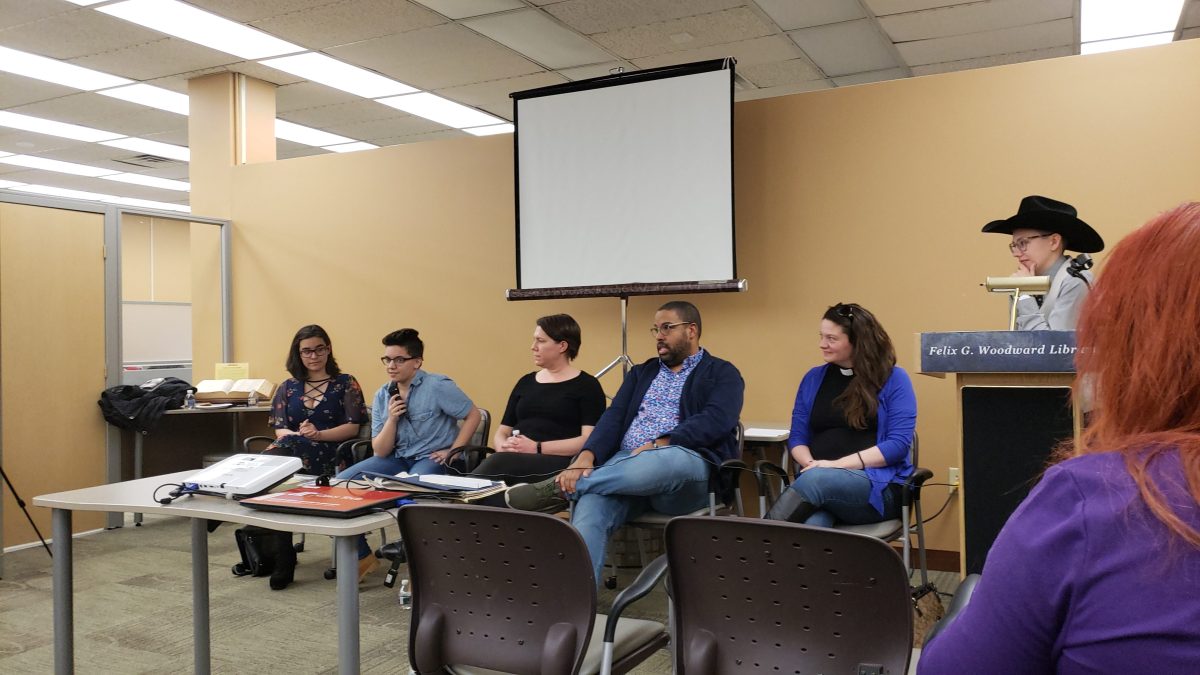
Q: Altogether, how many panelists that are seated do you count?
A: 5